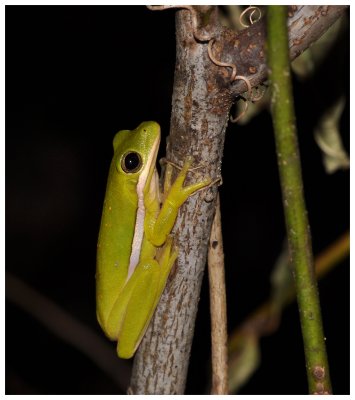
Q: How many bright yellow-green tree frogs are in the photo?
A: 1